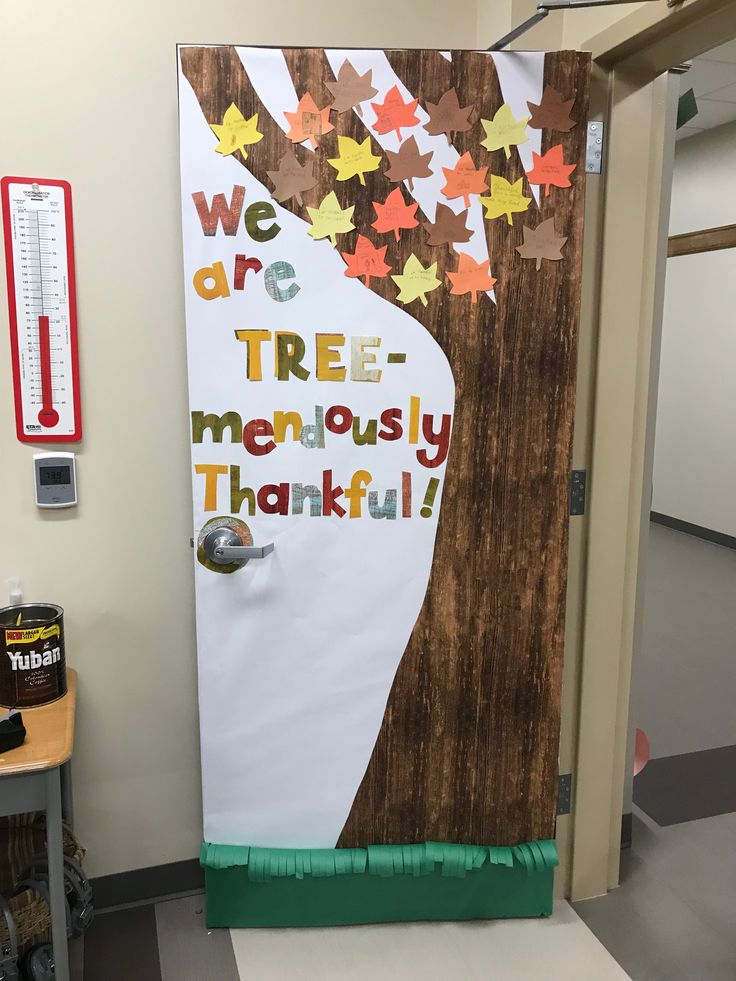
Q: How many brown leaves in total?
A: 7